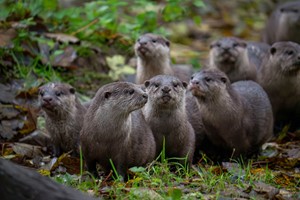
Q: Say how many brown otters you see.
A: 8